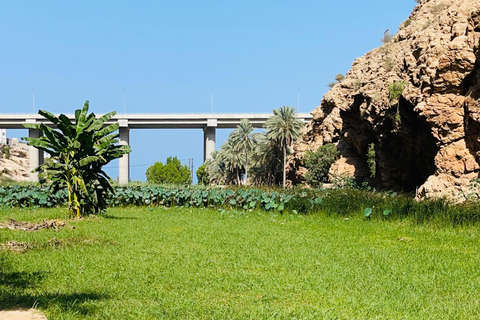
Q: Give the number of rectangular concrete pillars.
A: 3